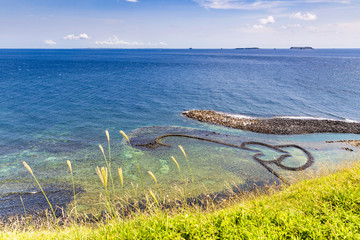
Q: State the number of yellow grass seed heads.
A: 12